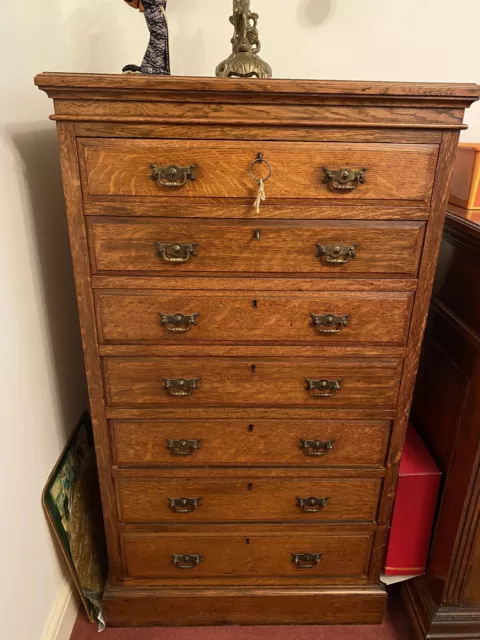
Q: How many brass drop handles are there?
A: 14